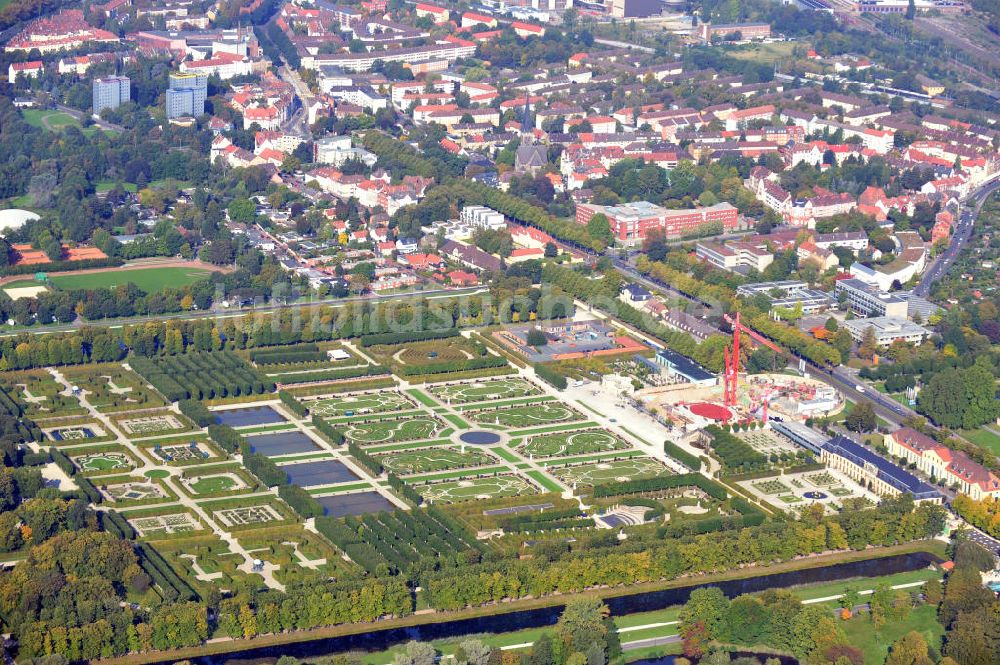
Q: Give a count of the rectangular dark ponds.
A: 4